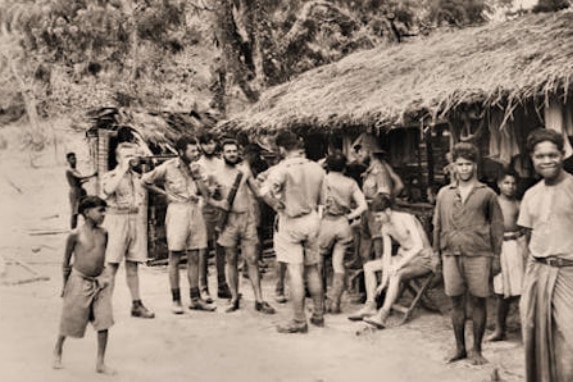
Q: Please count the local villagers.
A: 5